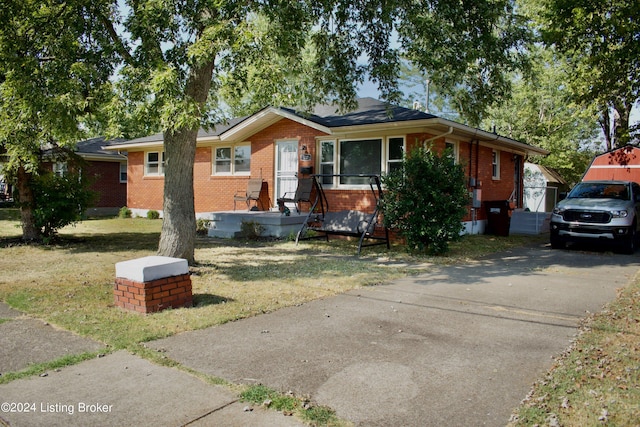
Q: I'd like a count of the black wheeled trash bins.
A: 1